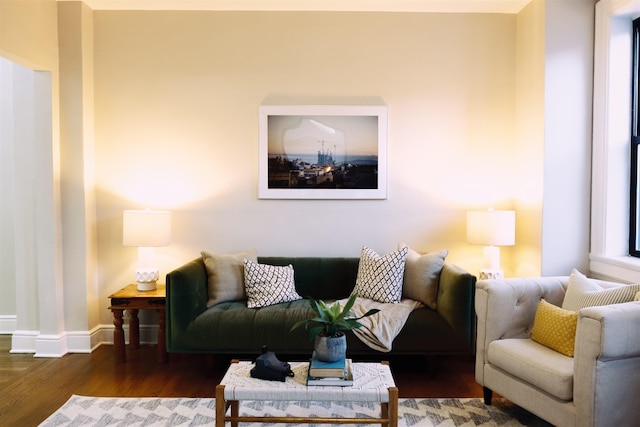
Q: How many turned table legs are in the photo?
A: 3